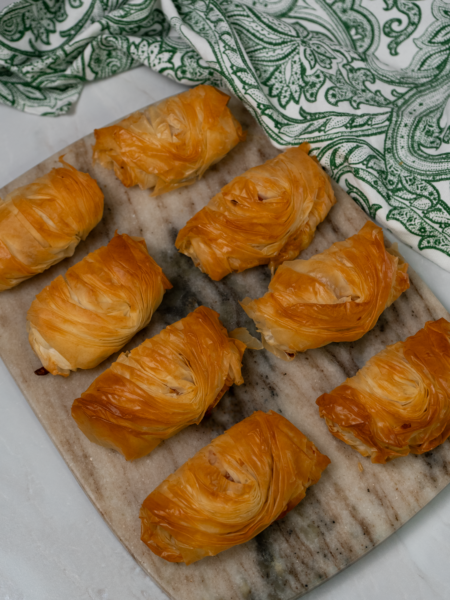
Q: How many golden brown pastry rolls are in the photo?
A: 8